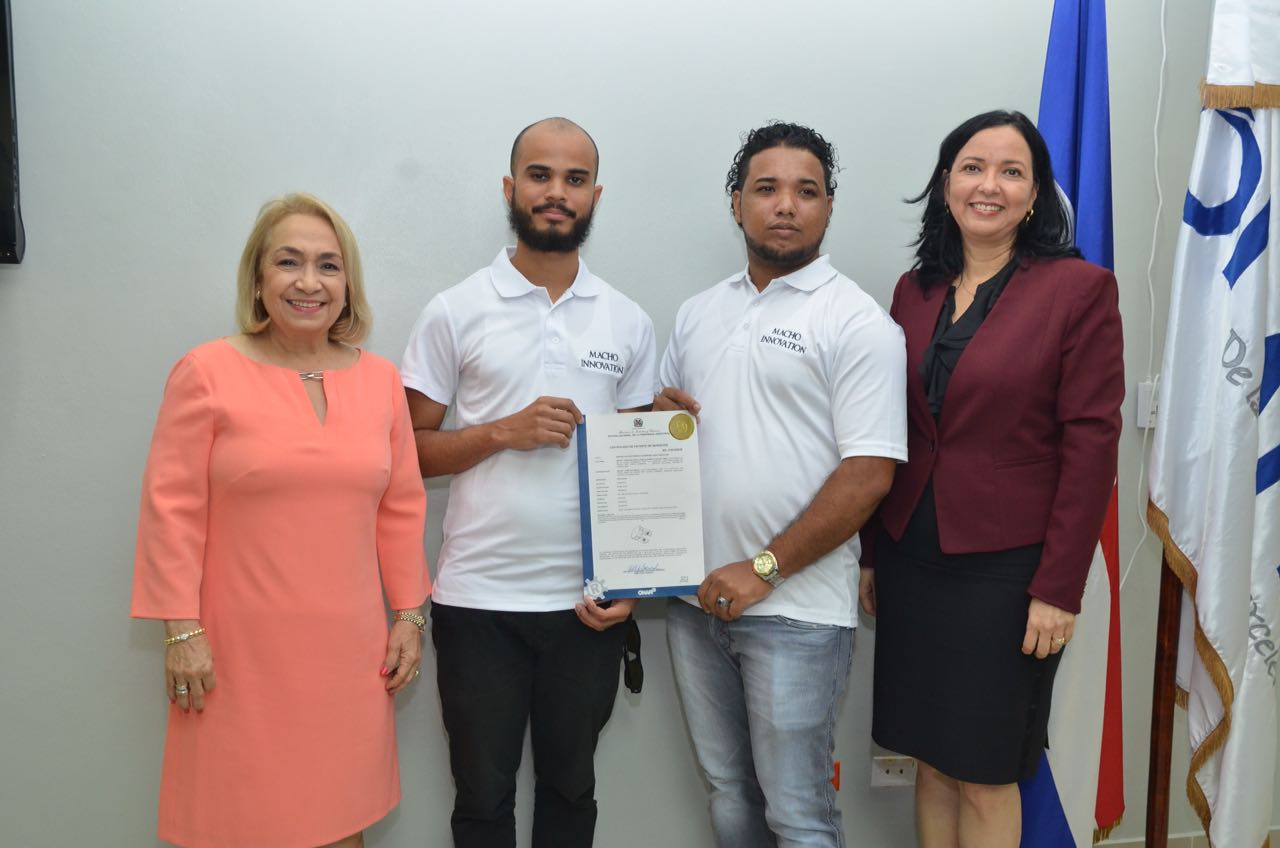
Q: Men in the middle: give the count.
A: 2